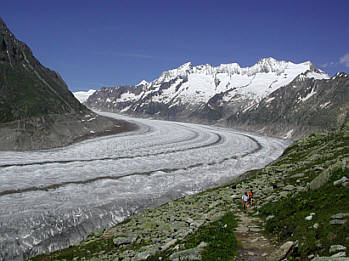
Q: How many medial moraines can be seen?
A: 2